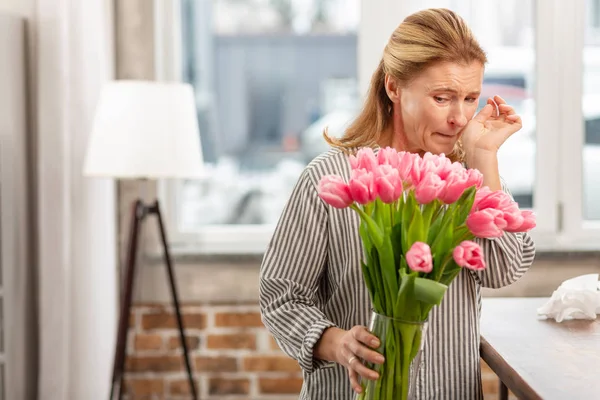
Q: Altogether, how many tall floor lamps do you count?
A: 1